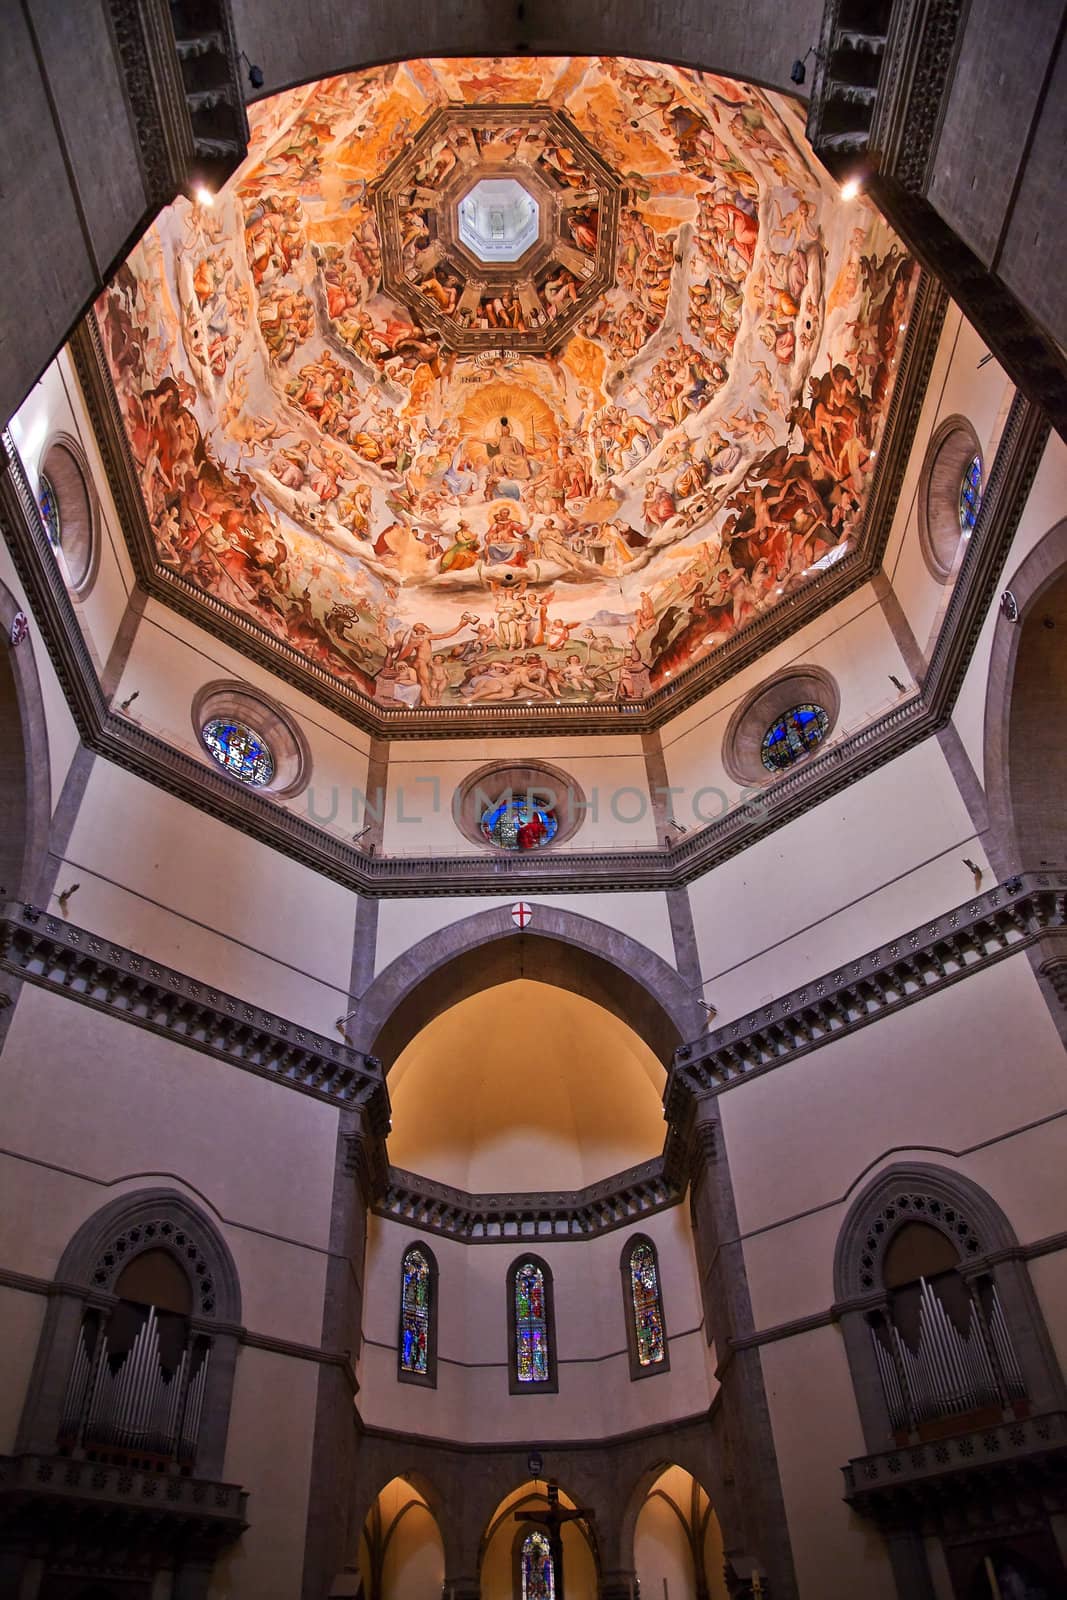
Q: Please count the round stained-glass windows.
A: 5